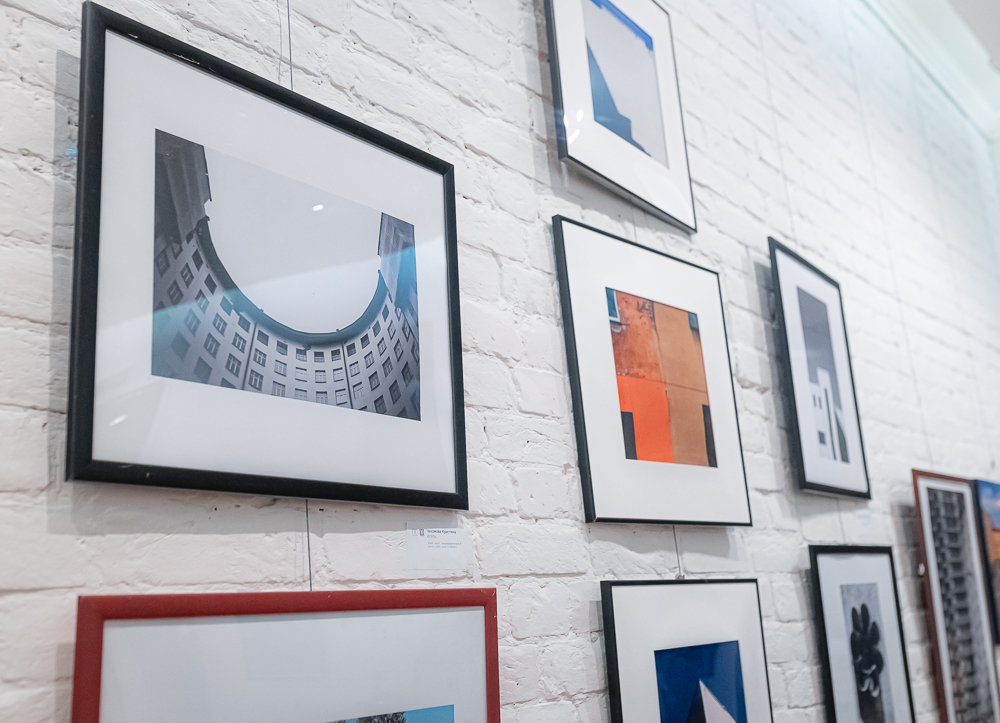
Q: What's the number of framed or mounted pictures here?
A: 9